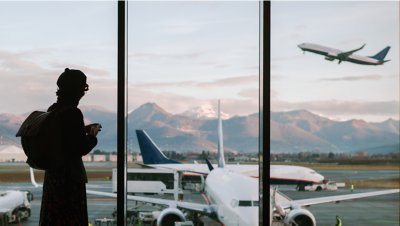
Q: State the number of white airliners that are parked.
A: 2